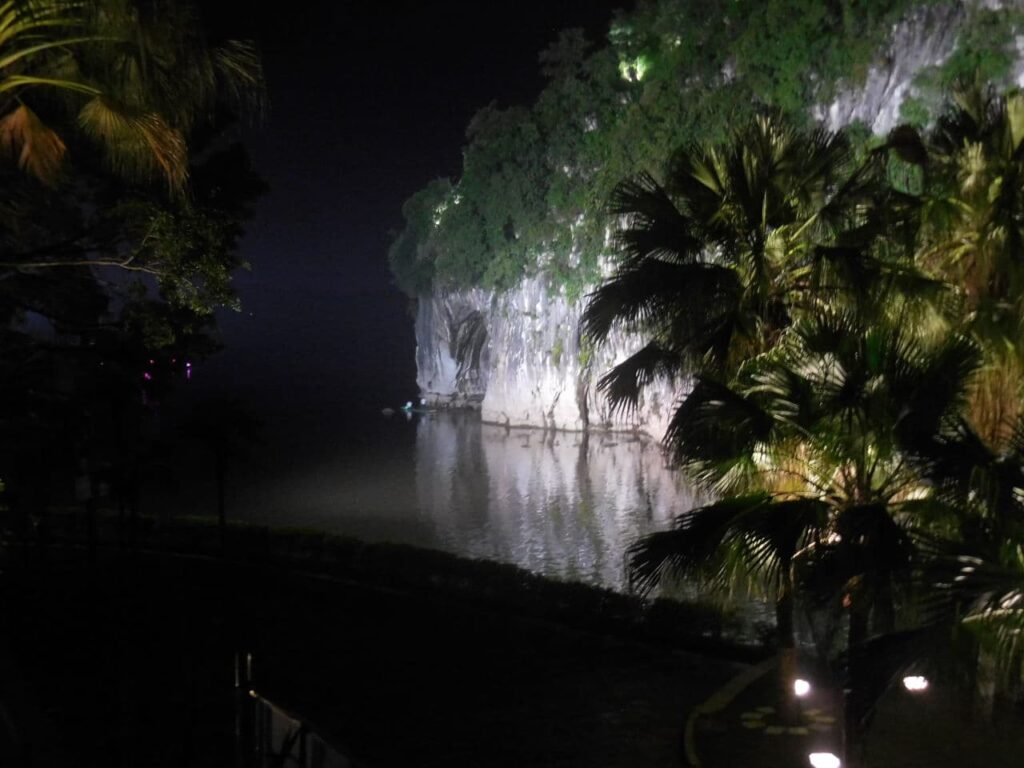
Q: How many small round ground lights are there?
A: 3